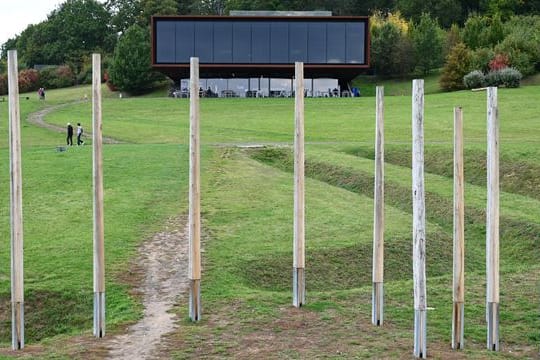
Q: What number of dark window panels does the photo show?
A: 11